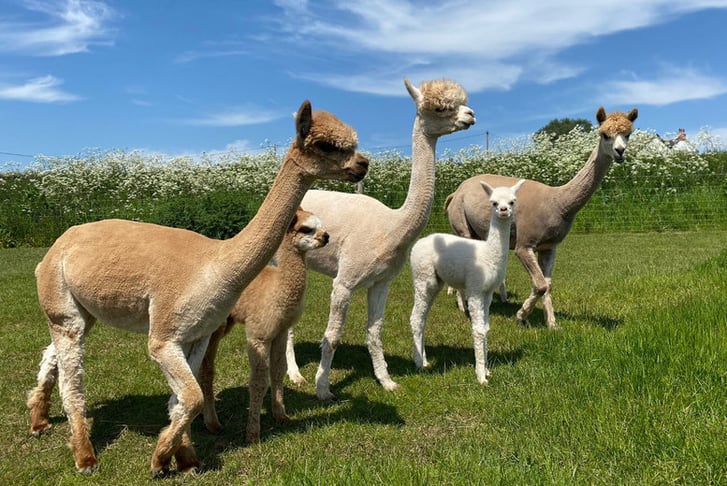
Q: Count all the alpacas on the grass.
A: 5